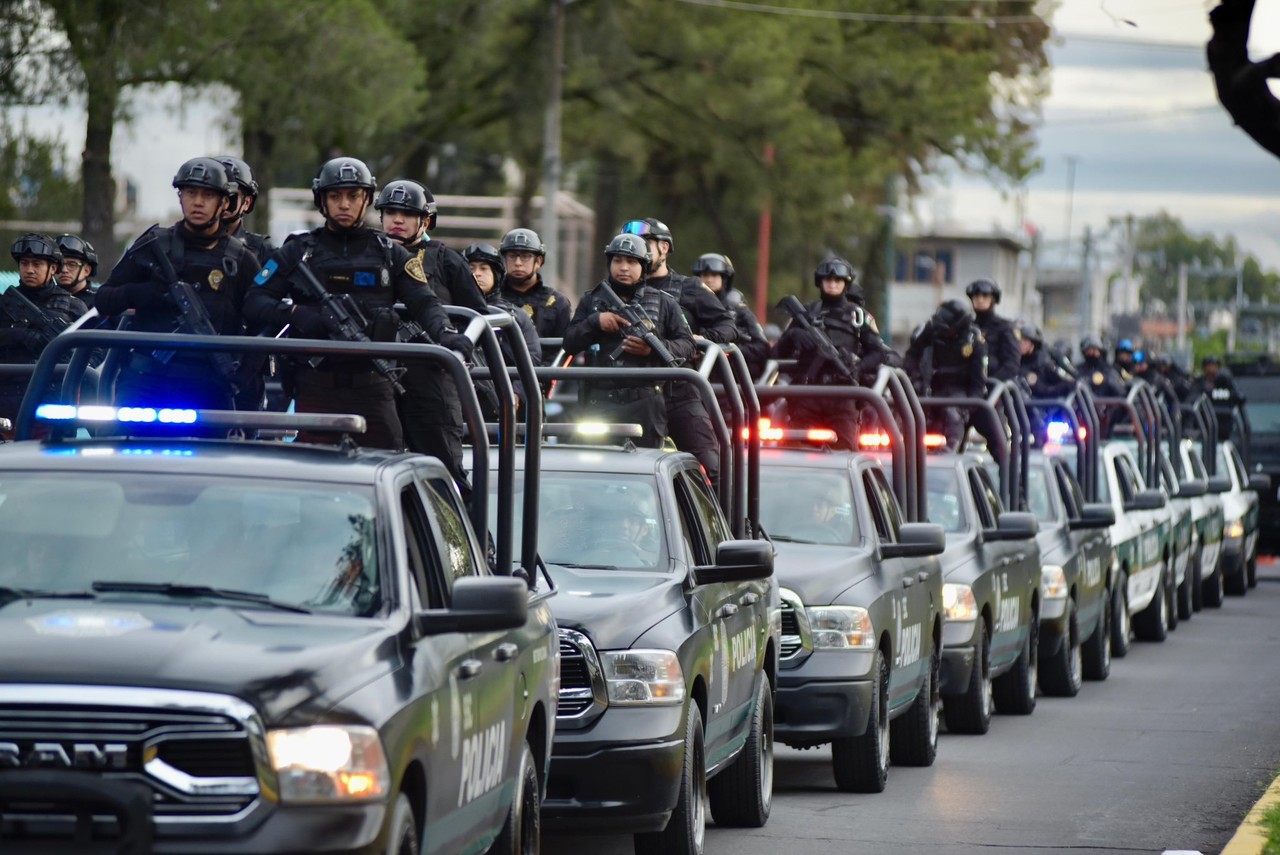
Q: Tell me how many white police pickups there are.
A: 4